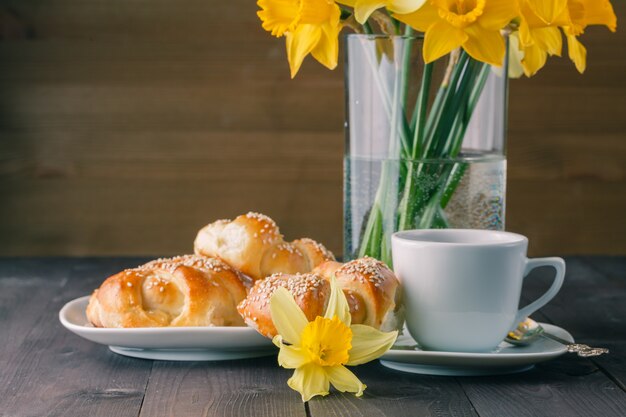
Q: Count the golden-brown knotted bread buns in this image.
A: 3